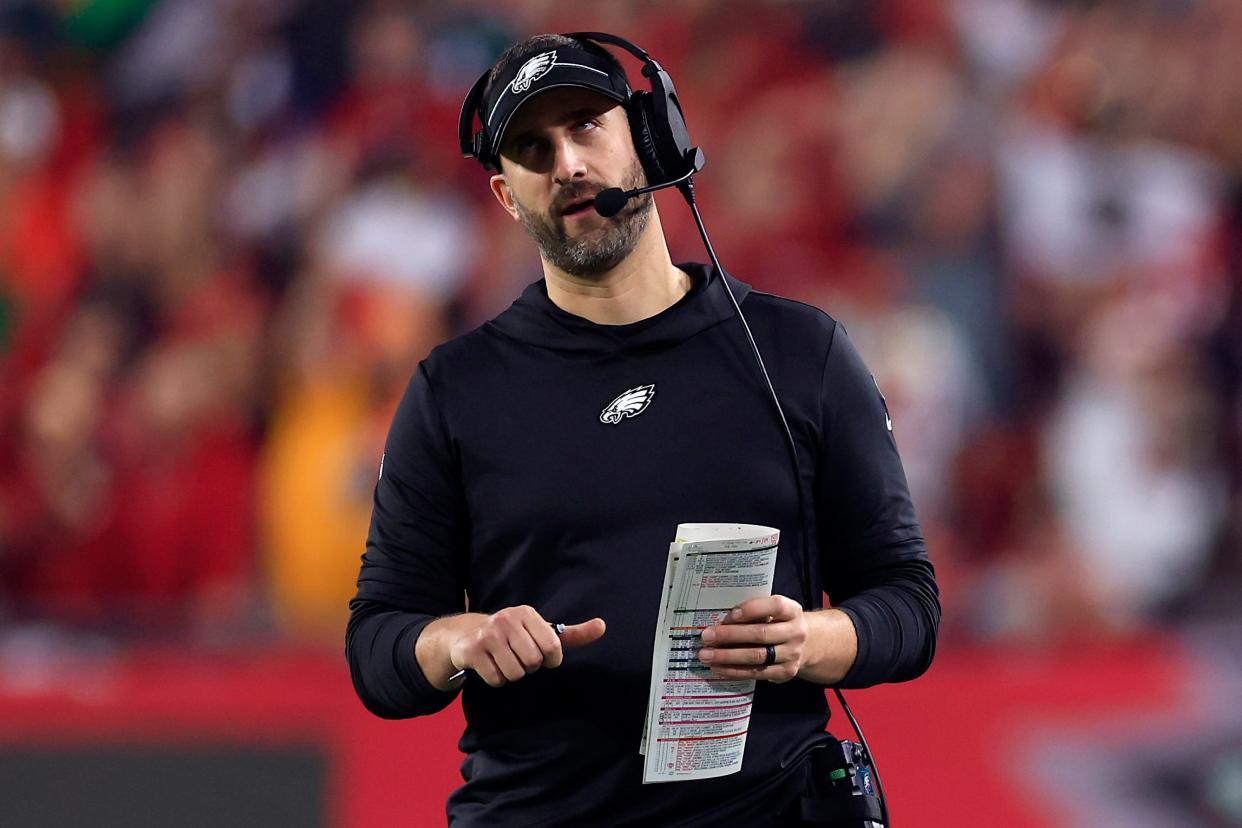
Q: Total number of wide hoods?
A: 1